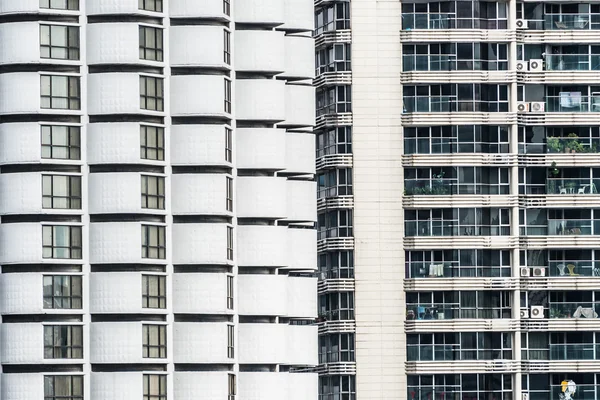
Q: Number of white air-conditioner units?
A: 9